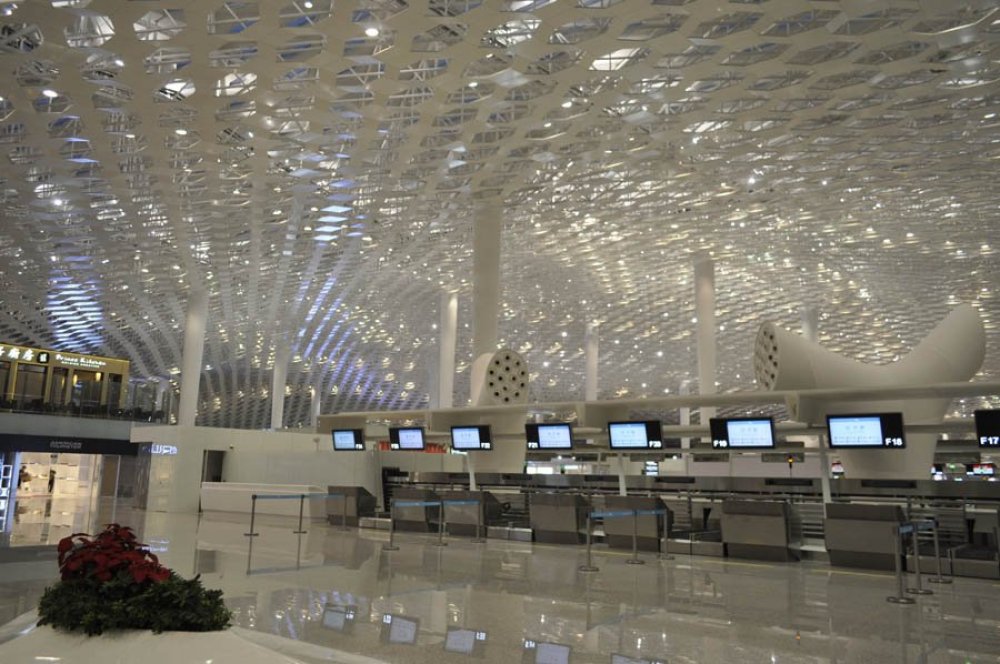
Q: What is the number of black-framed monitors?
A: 8